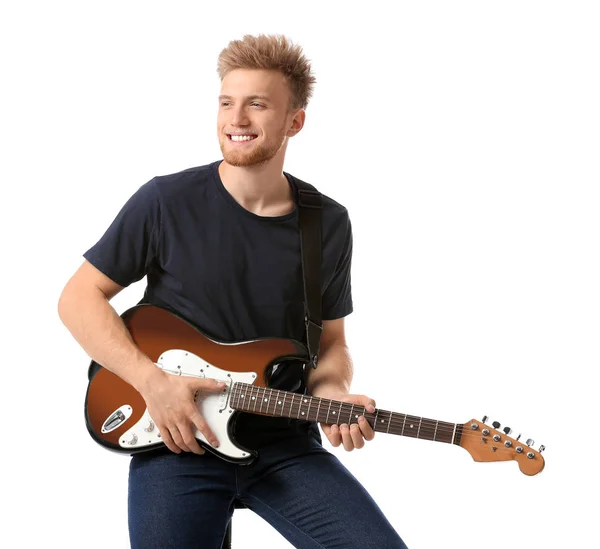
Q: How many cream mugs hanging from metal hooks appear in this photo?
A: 0